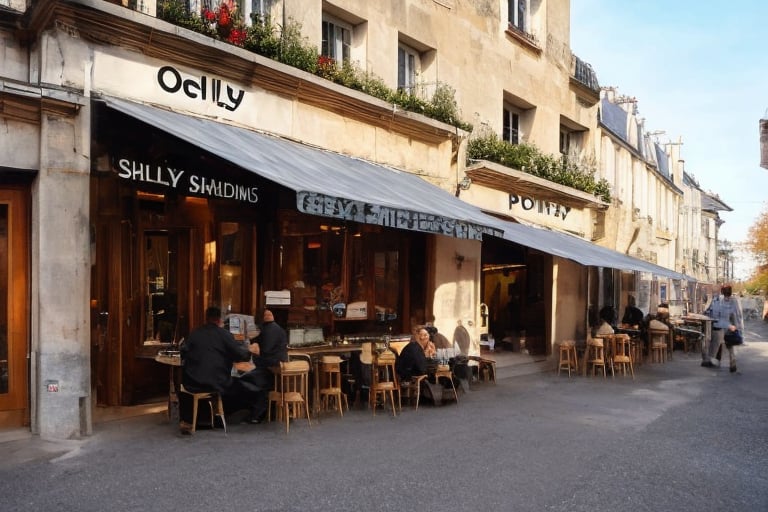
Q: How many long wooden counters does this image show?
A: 1